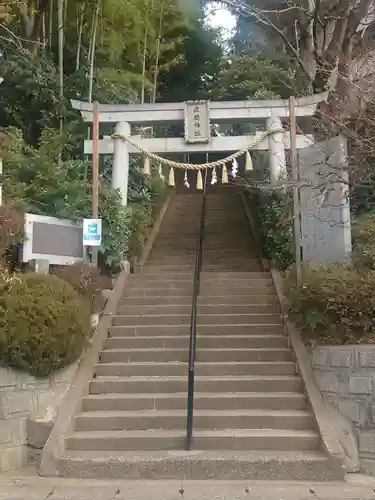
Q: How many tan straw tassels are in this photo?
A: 5